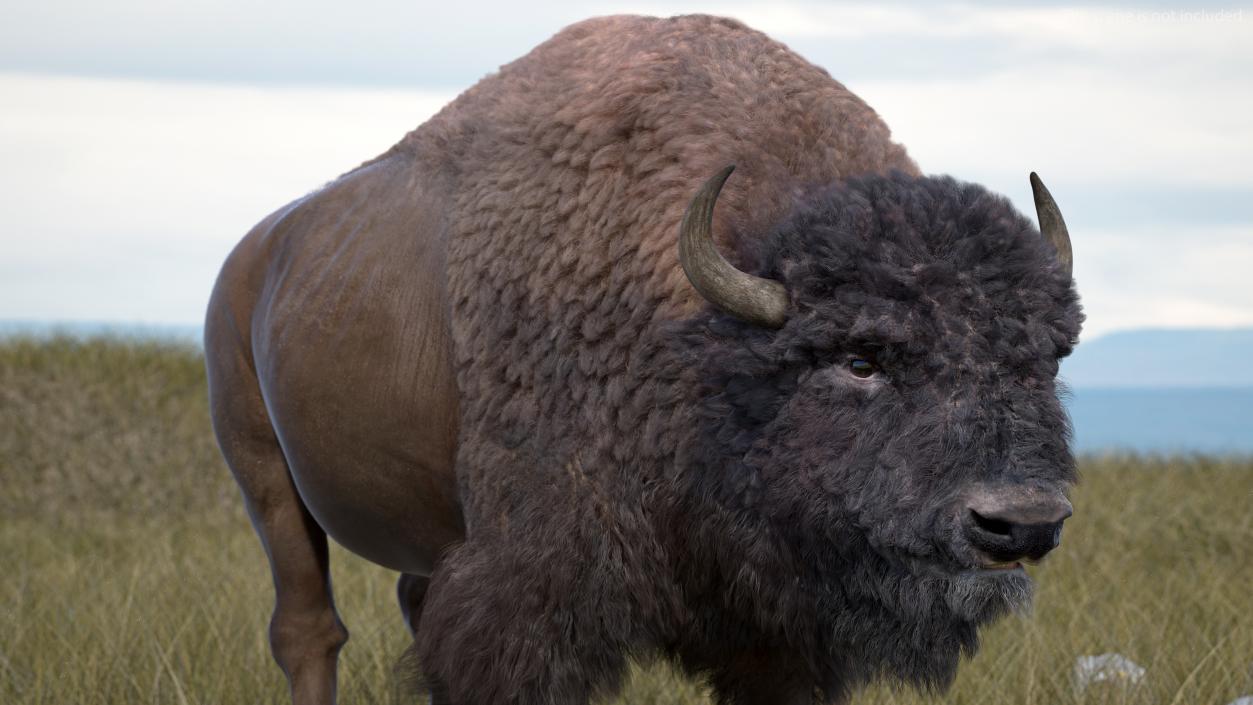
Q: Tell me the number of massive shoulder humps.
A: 1